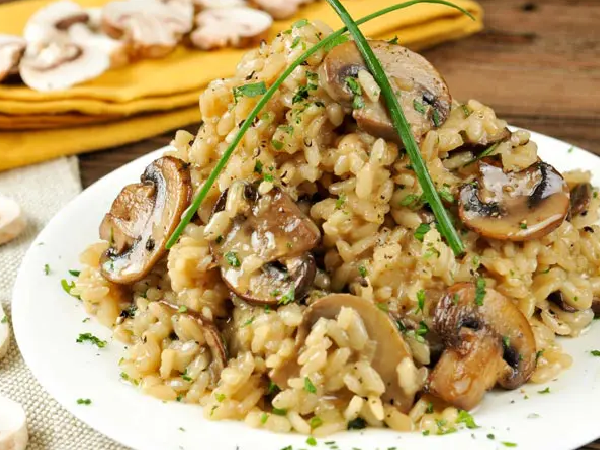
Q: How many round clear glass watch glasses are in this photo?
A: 0